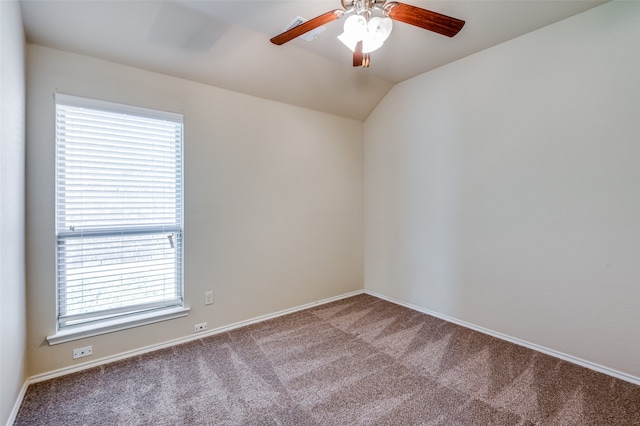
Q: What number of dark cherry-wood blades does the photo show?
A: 3